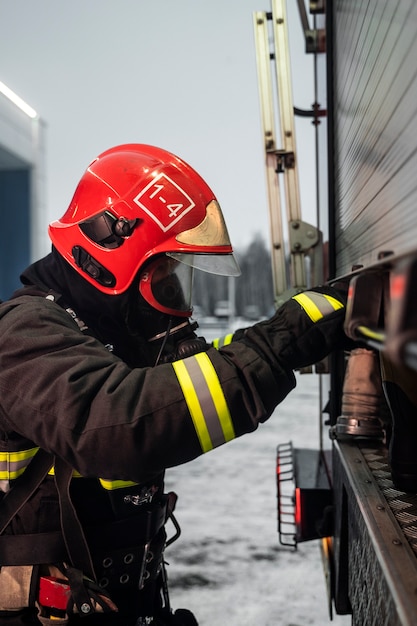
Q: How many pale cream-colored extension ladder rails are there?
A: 2